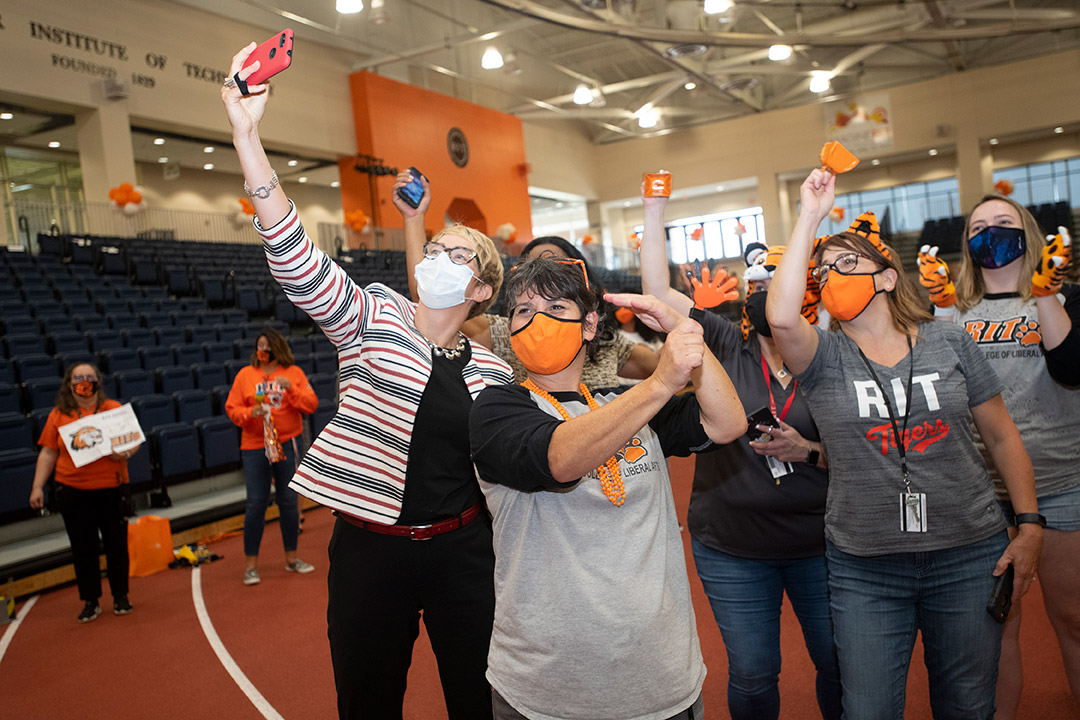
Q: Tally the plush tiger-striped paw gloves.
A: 2